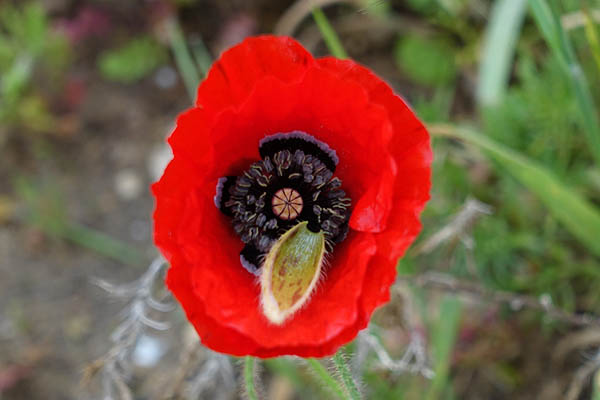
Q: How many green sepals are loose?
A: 1